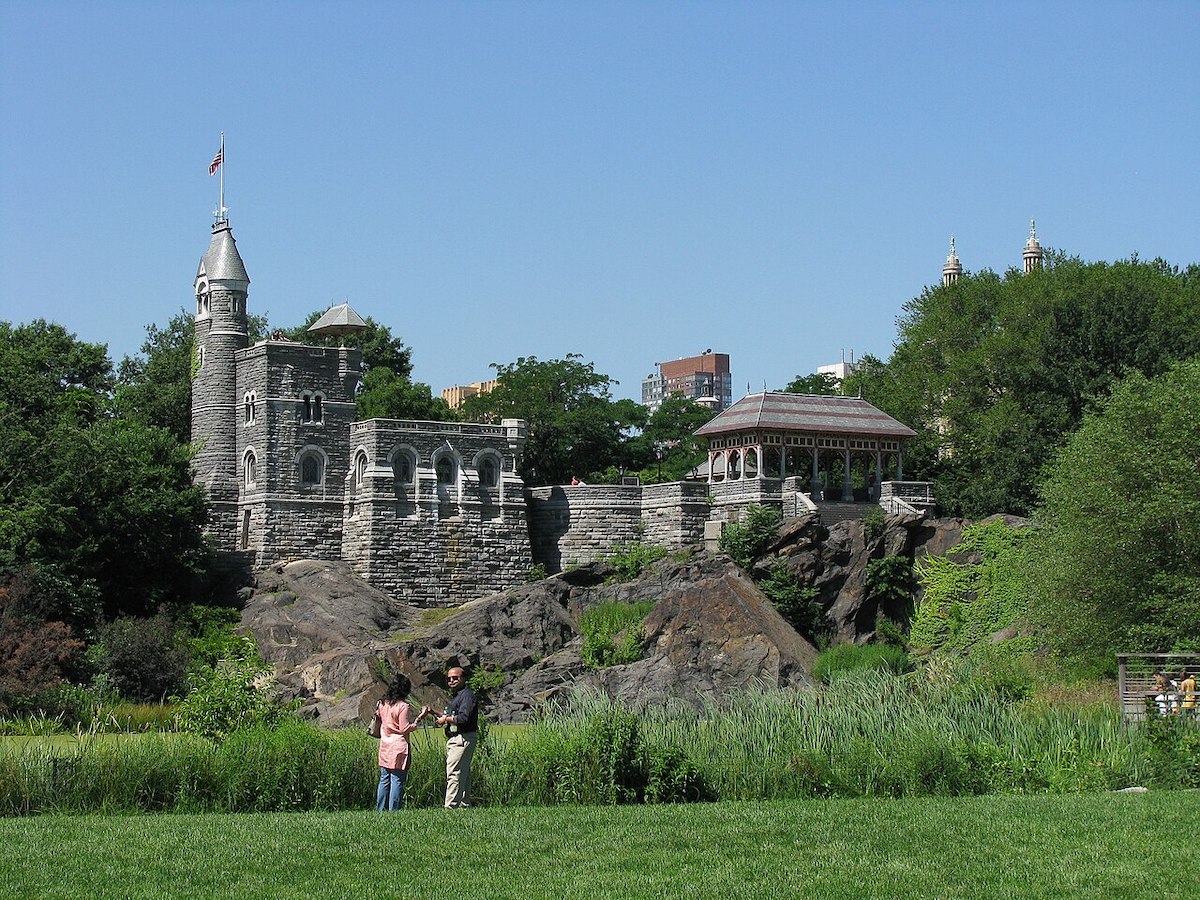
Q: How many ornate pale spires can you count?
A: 2